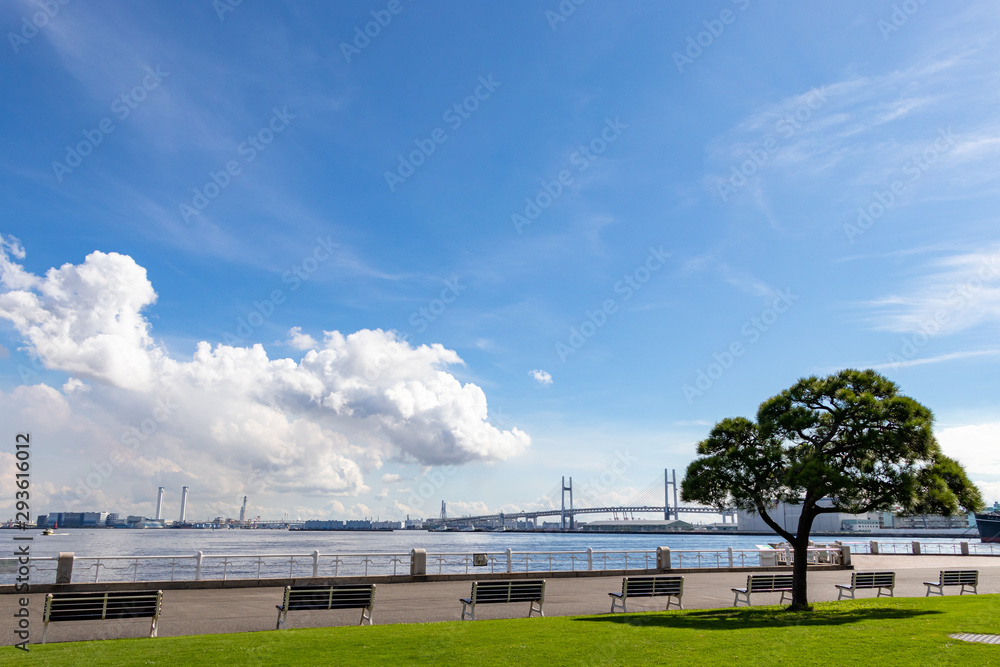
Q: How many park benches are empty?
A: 7